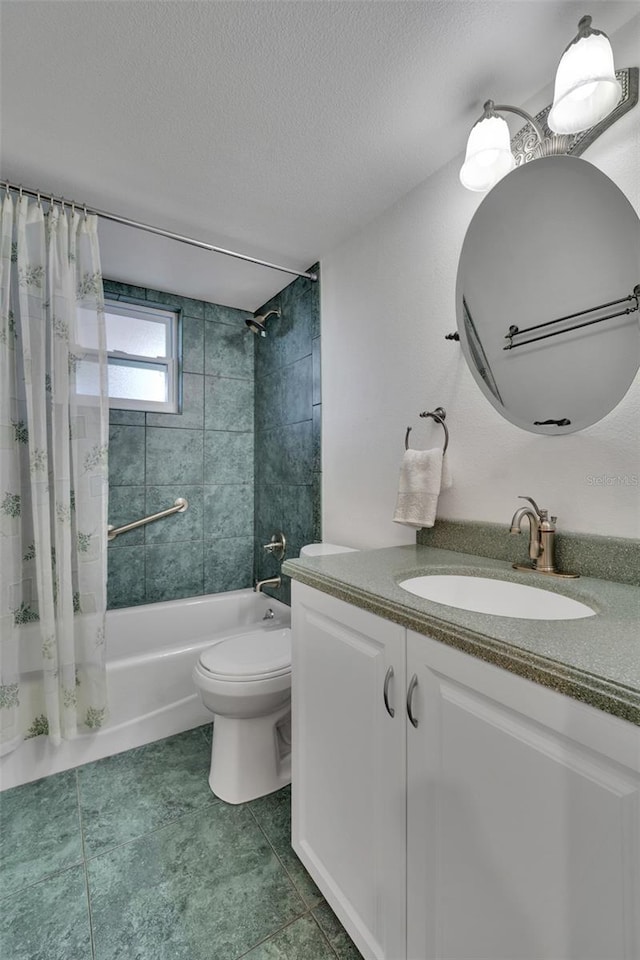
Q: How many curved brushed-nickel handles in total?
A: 2